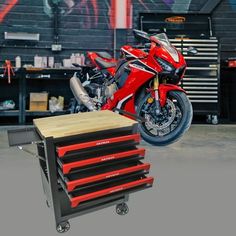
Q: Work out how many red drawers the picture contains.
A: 4